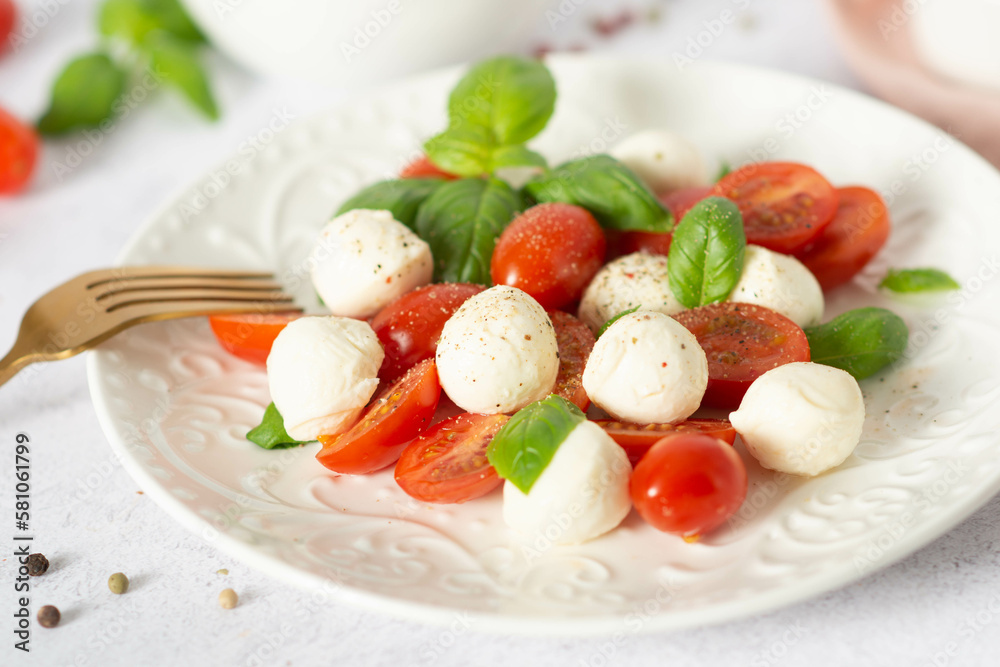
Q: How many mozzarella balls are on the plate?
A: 9